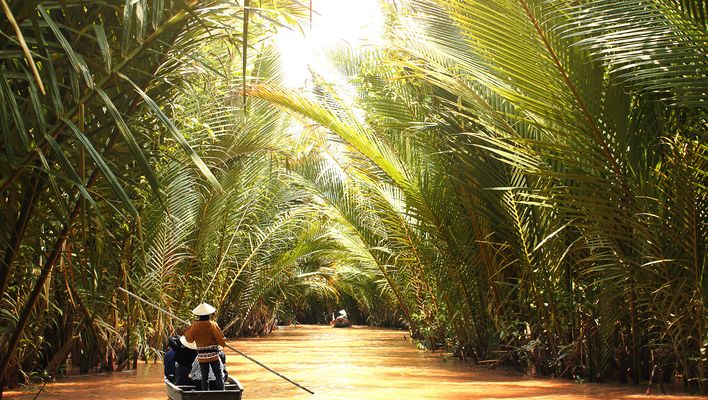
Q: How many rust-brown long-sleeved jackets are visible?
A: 1